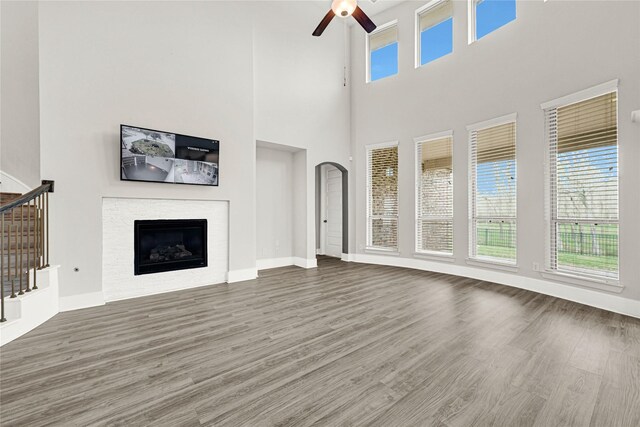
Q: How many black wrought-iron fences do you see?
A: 1